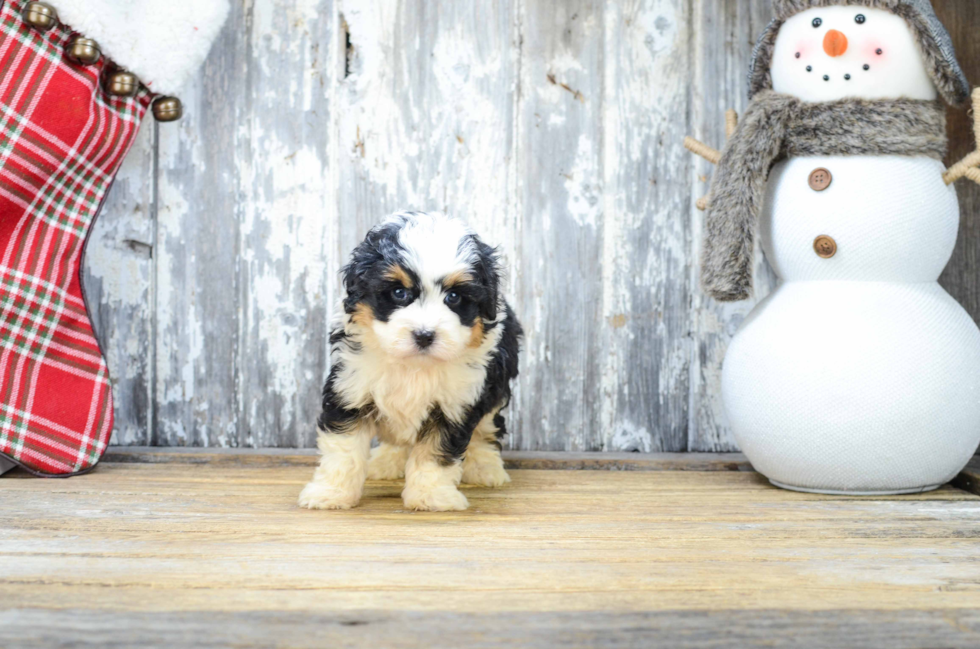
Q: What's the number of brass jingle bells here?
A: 4